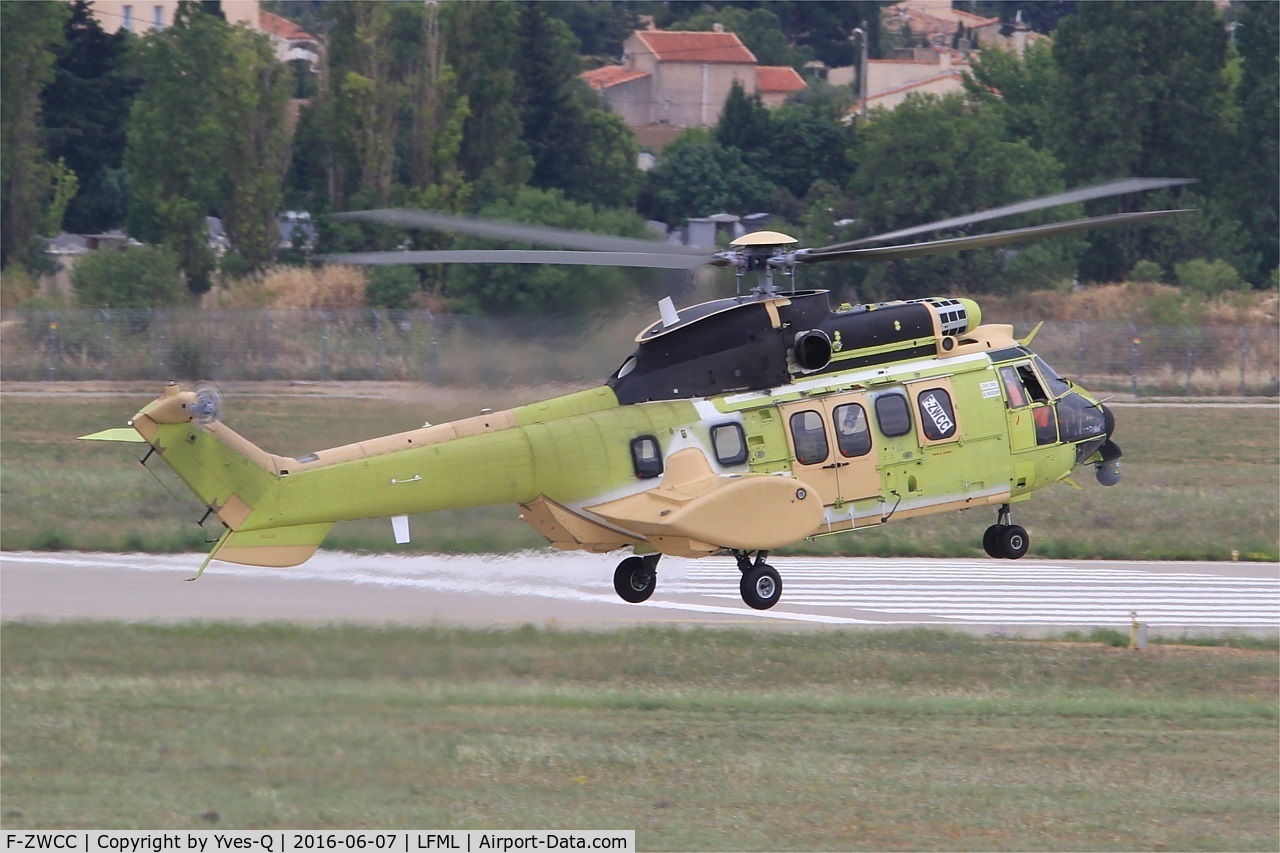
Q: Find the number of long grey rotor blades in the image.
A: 4